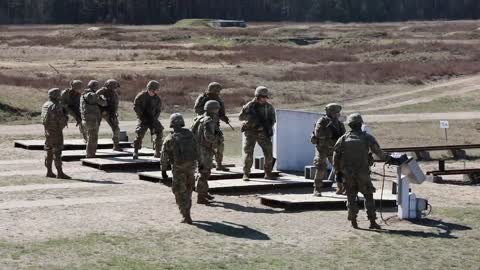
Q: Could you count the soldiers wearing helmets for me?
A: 11